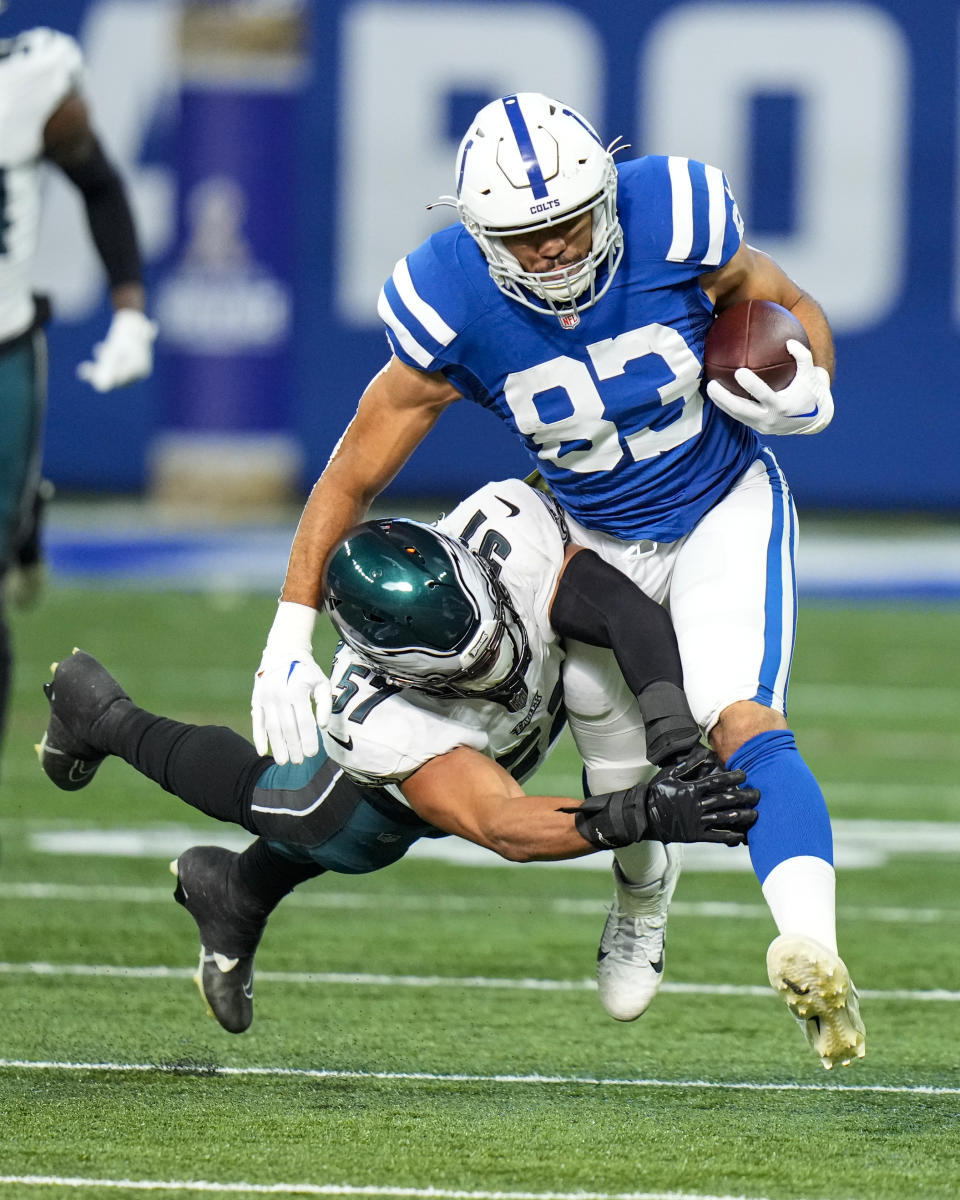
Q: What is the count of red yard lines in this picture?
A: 0